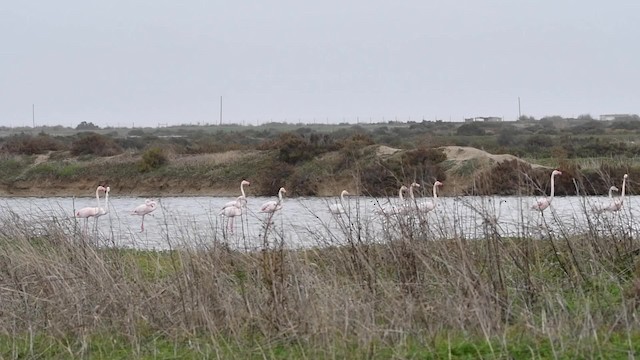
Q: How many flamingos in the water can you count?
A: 13